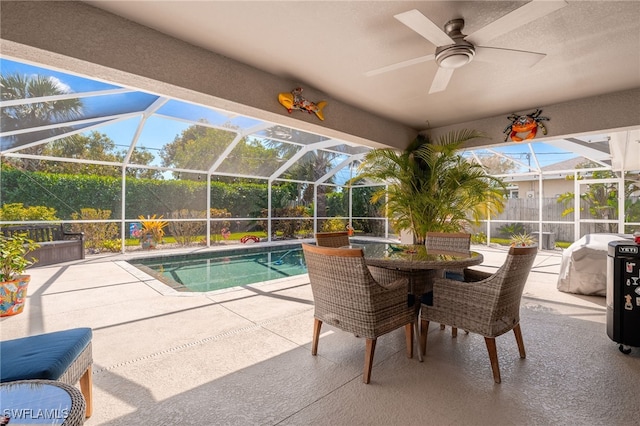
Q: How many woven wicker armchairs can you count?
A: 4